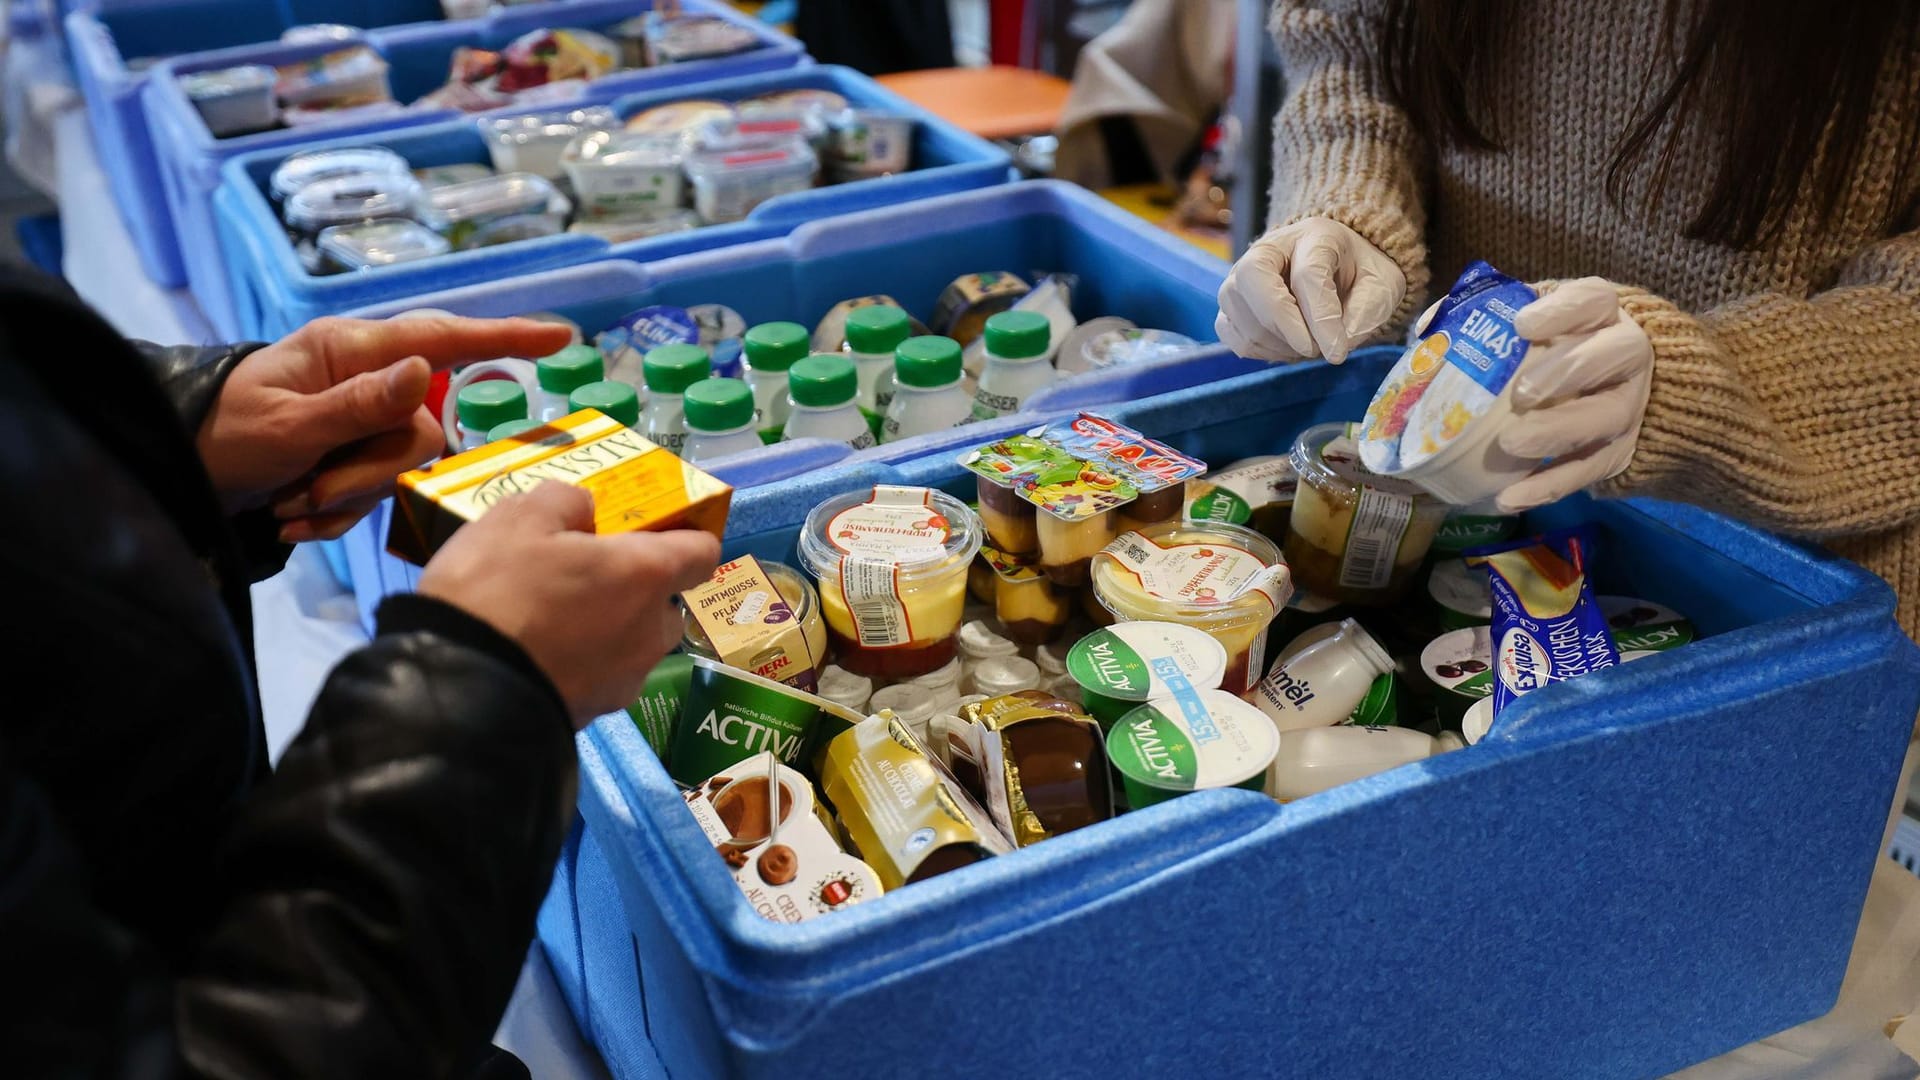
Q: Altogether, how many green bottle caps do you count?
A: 11